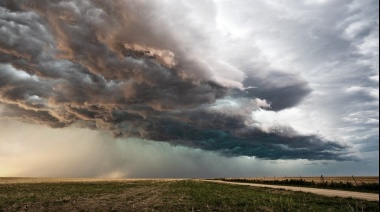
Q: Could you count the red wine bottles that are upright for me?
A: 0